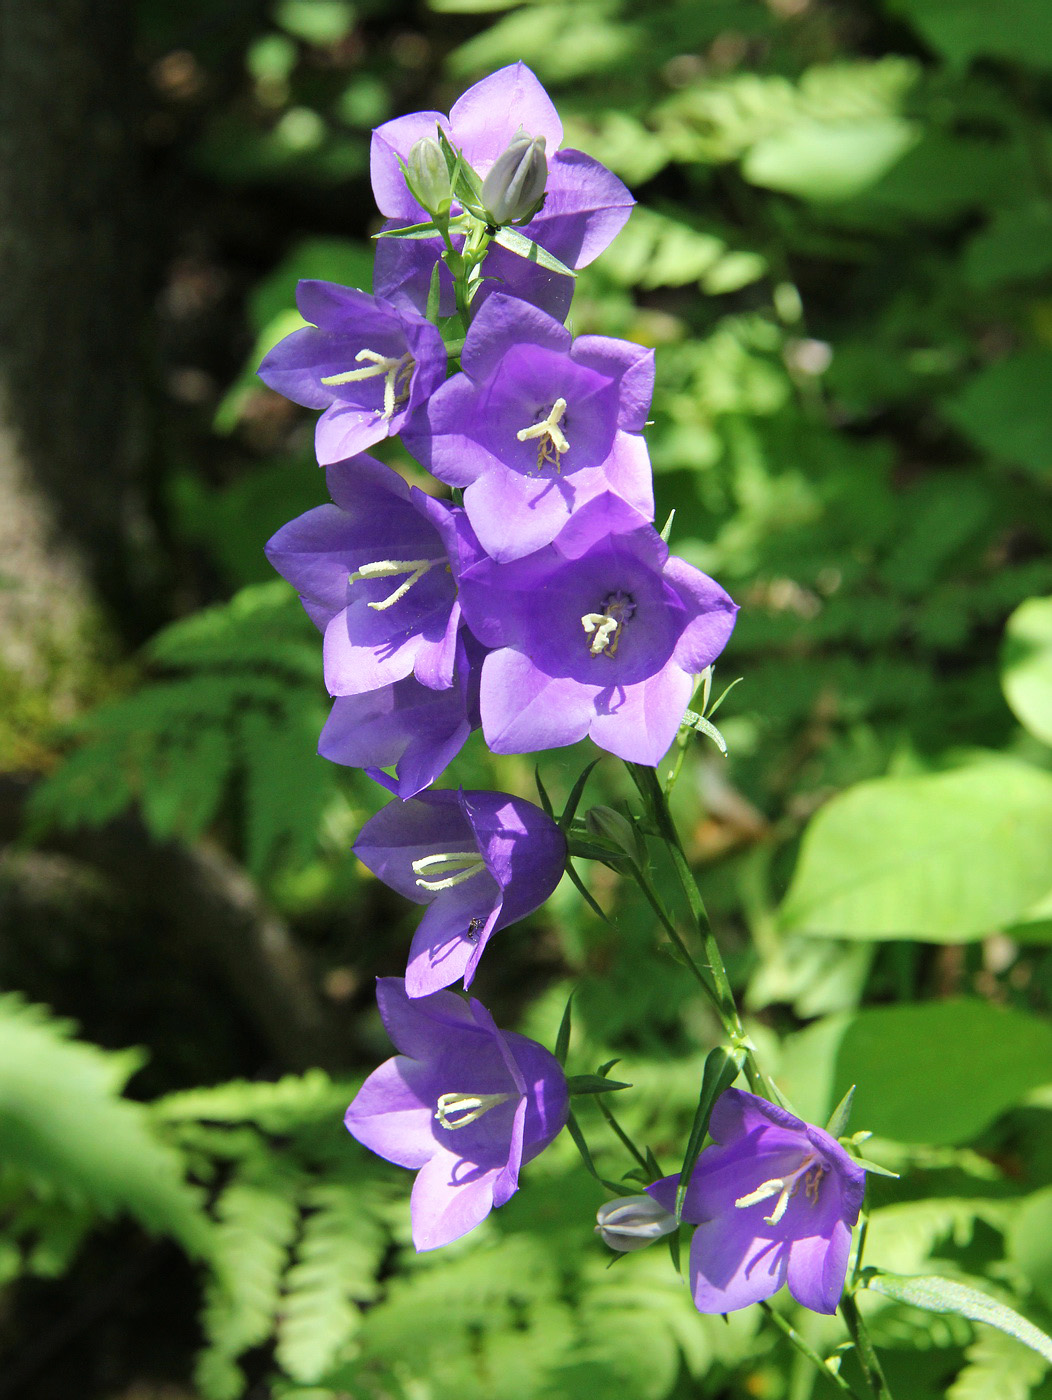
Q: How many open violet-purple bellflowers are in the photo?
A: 9